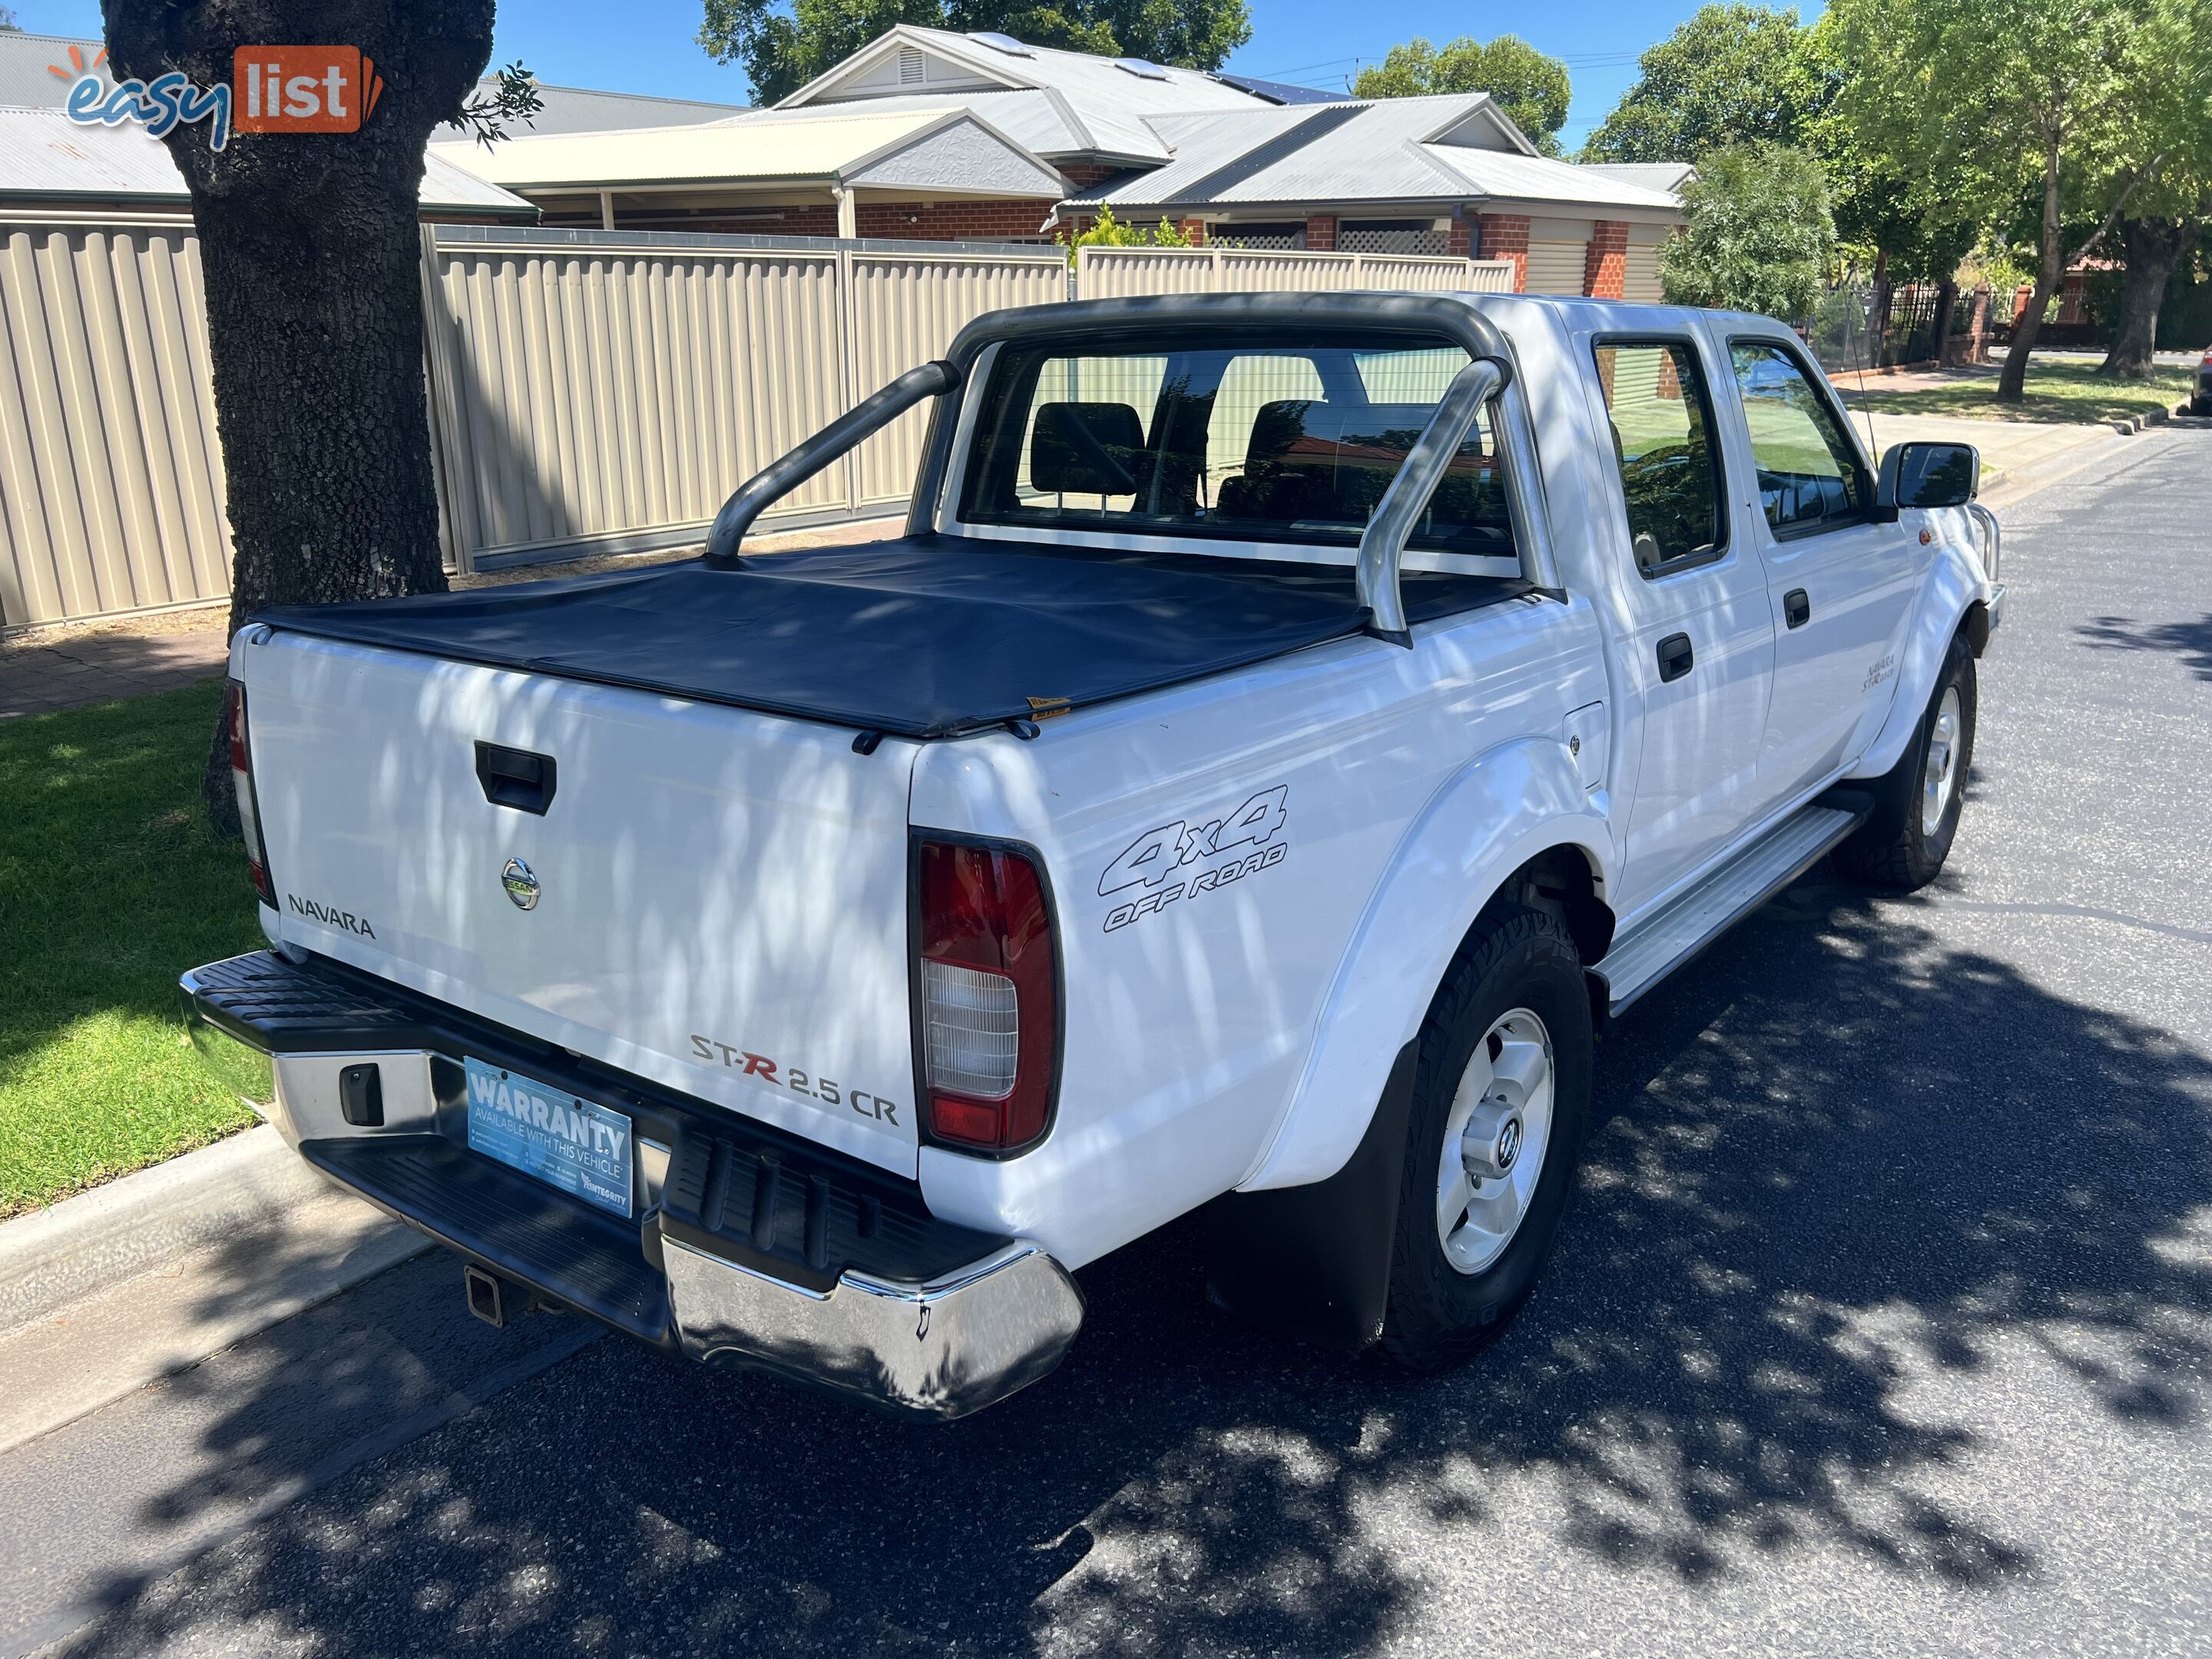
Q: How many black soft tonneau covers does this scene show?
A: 1